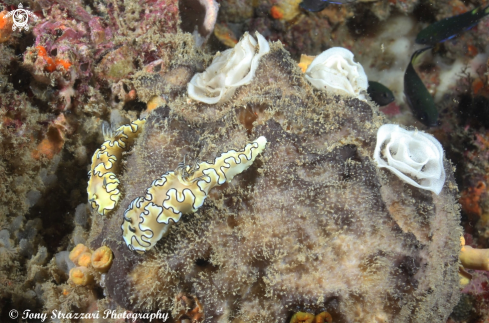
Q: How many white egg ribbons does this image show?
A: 3